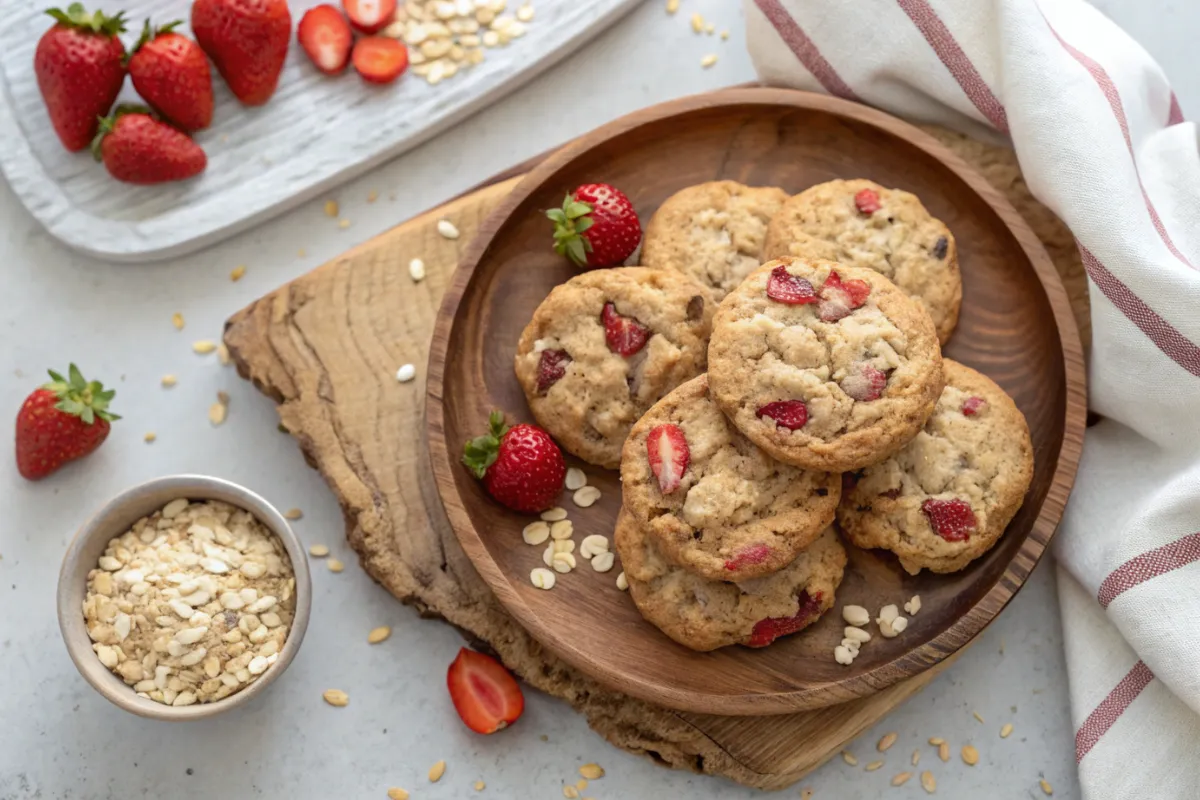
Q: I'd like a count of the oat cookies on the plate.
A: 7